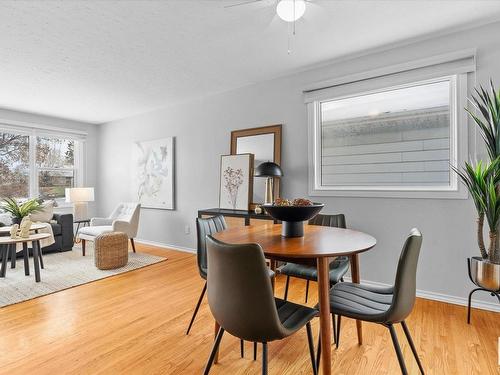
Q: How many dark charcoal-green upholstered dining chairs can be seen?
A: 4